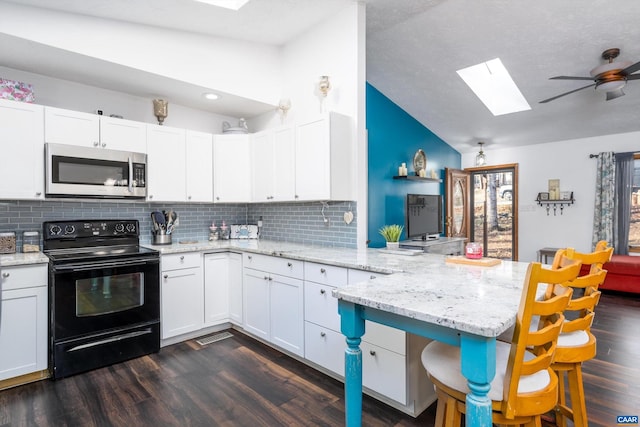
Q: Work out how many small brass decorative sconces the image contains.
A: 2